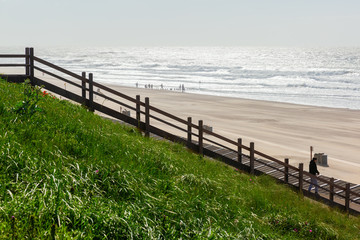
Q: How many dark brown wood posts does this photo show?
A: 14